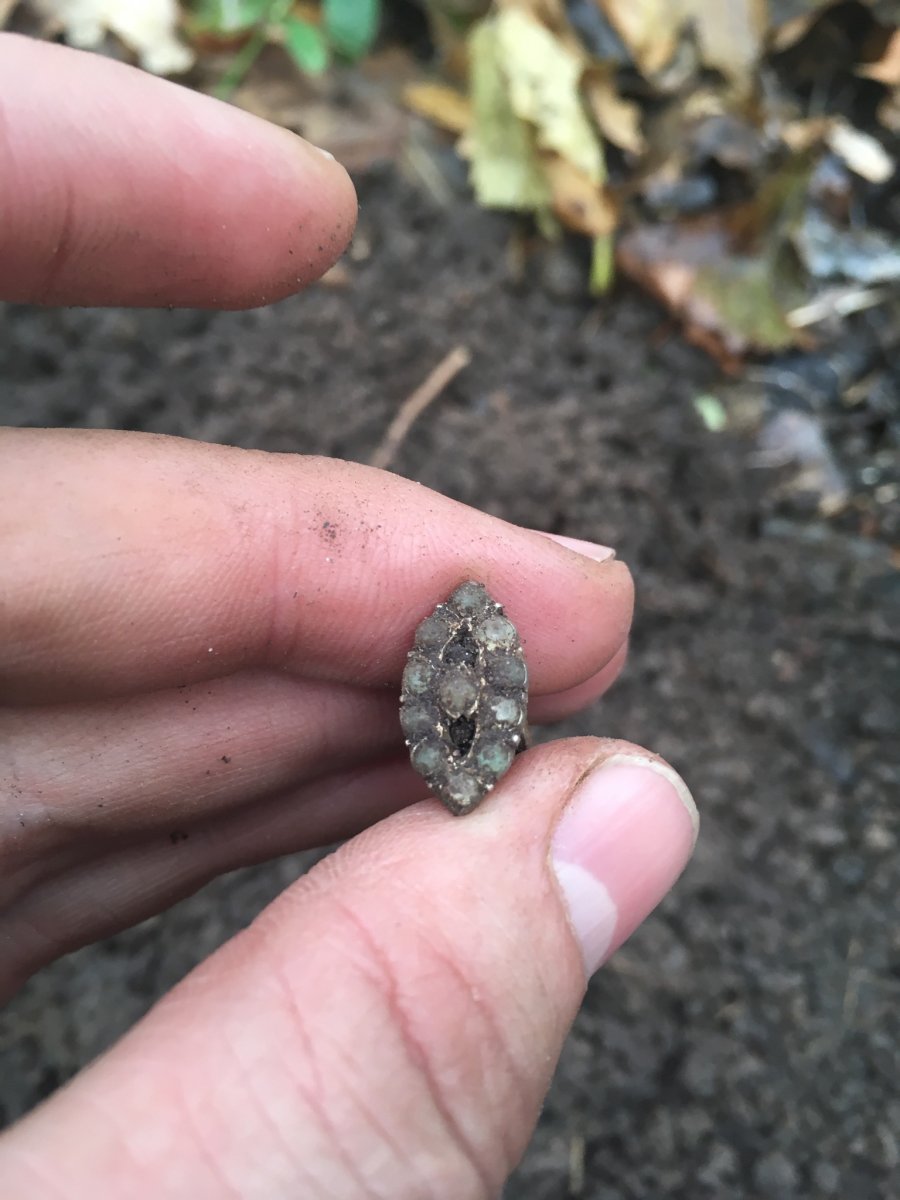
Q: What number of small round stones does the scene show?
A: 11